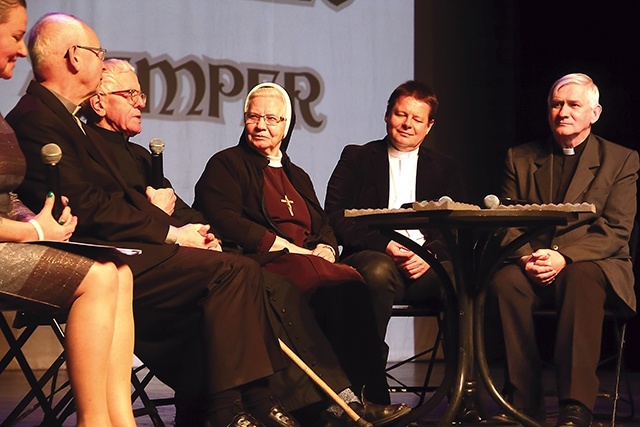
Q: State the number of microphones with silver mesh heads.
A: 4